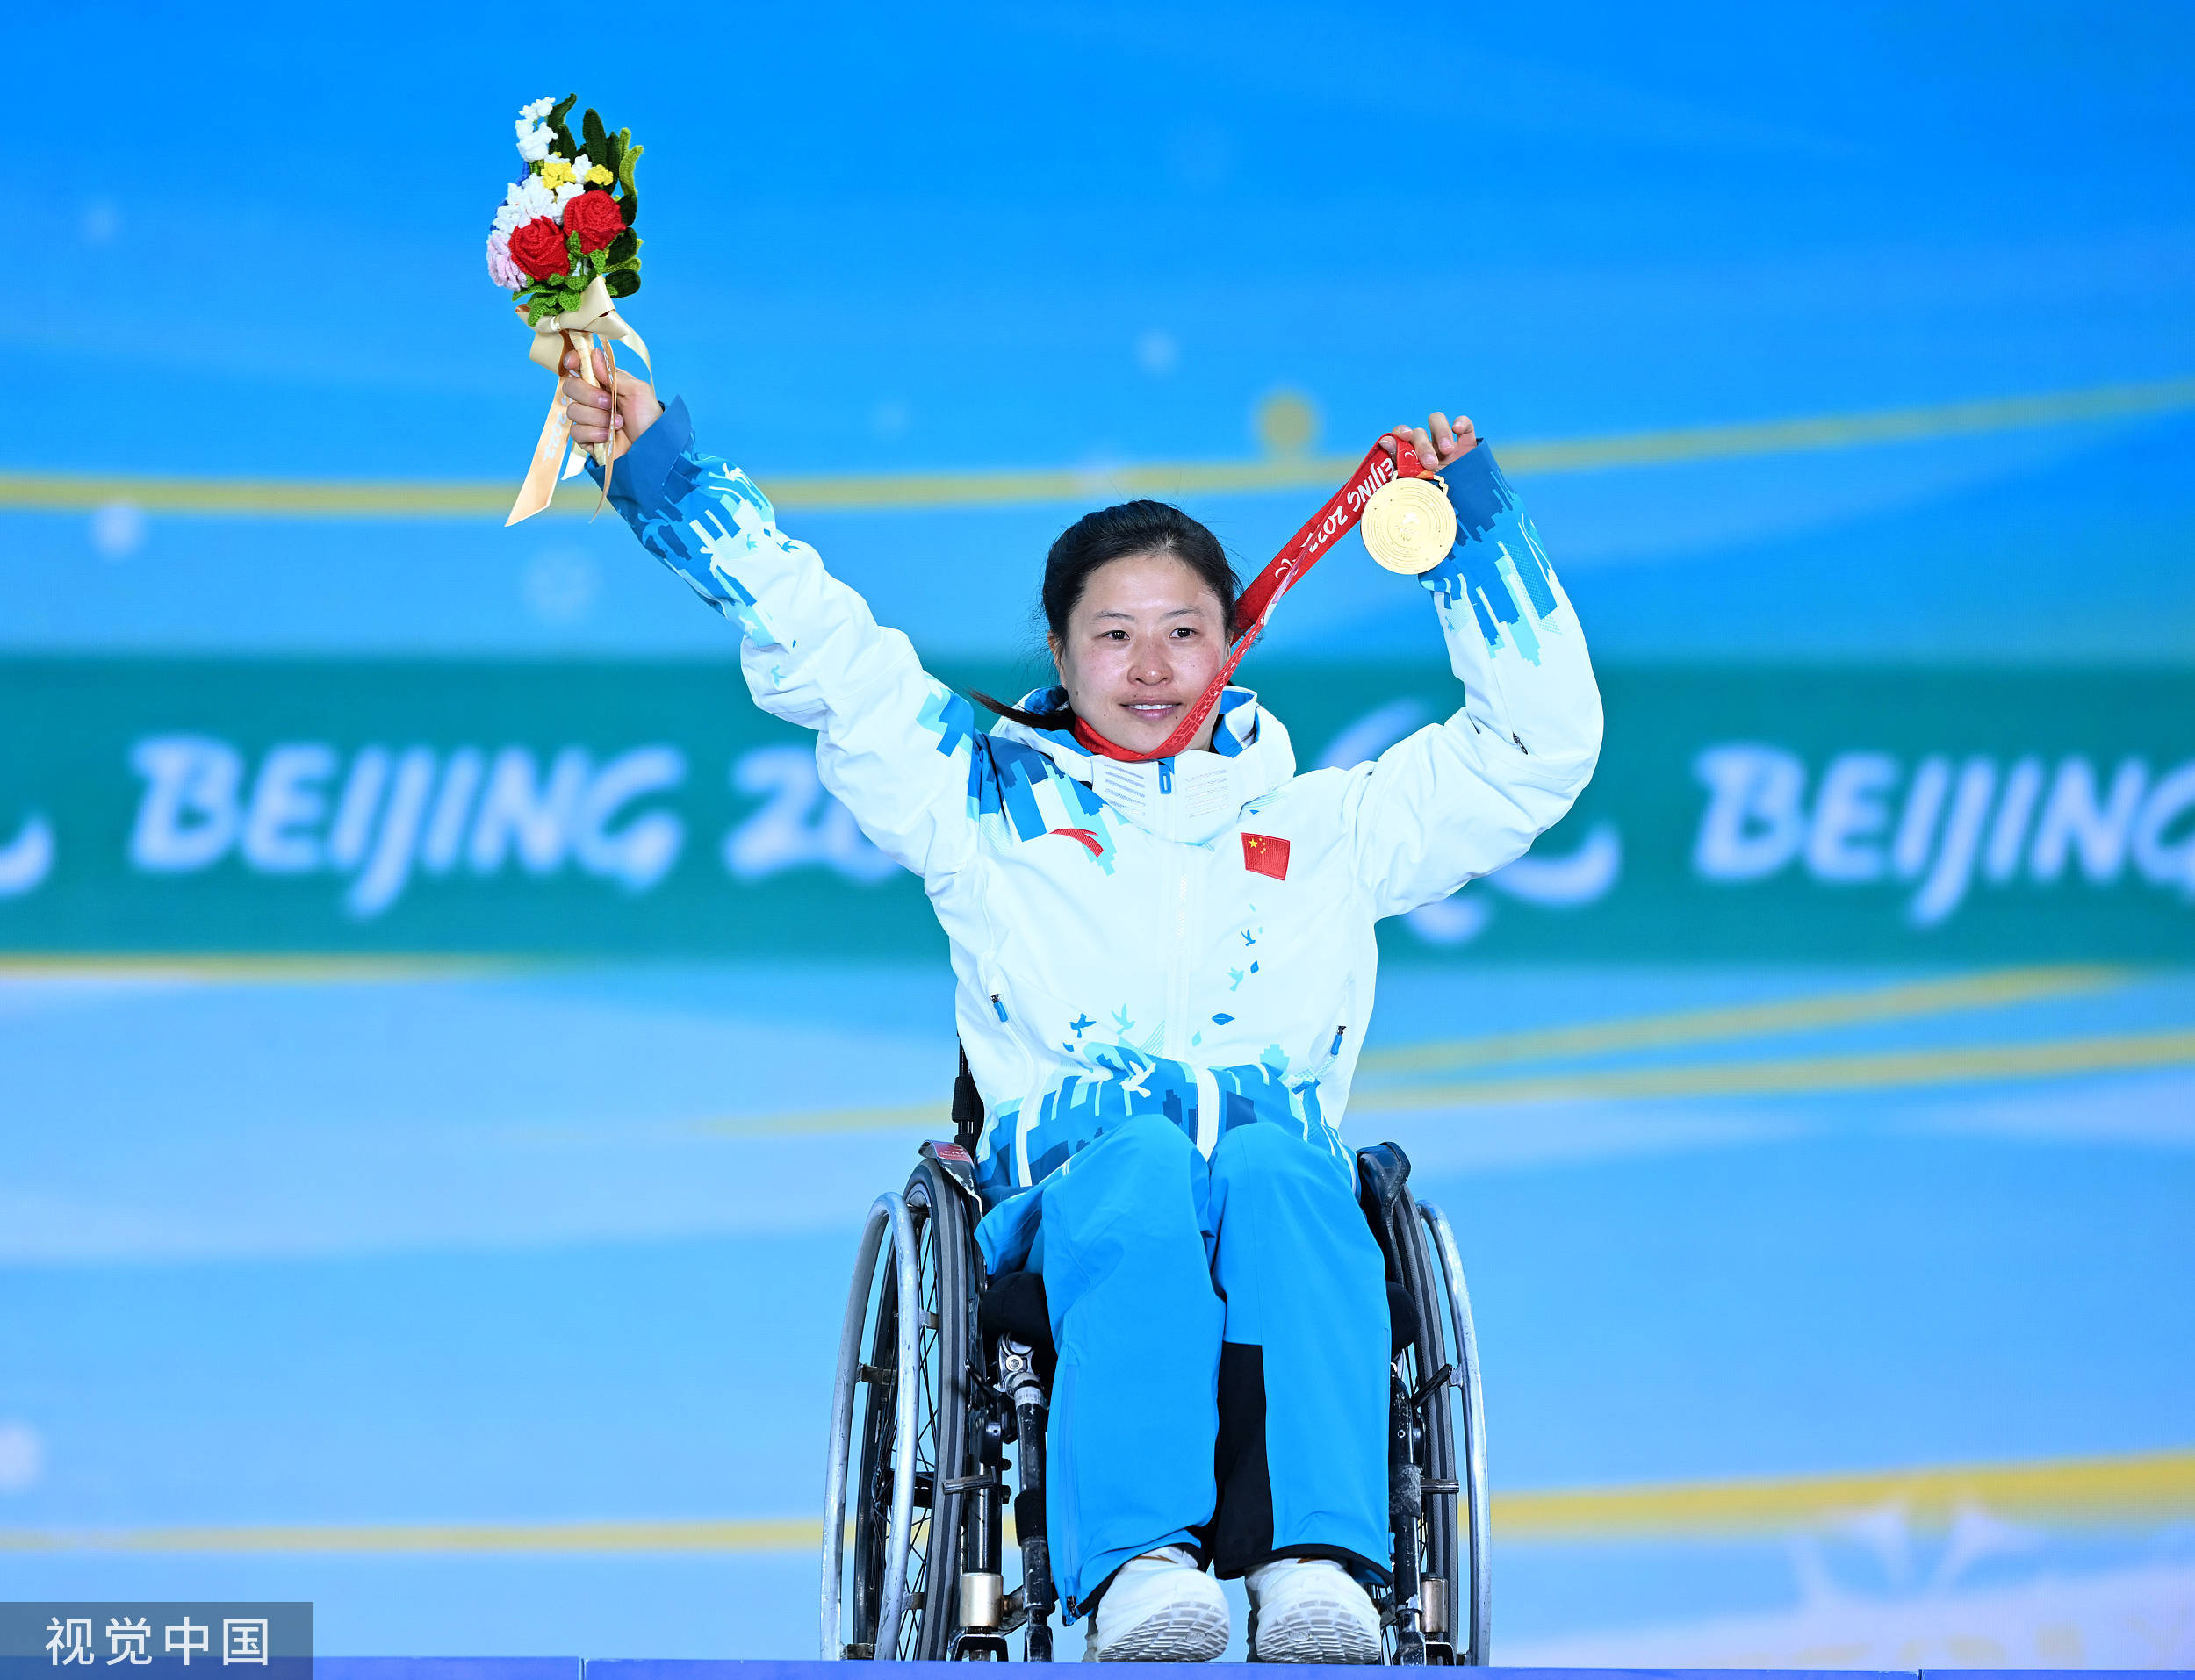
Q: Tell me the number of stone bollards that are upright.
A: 0